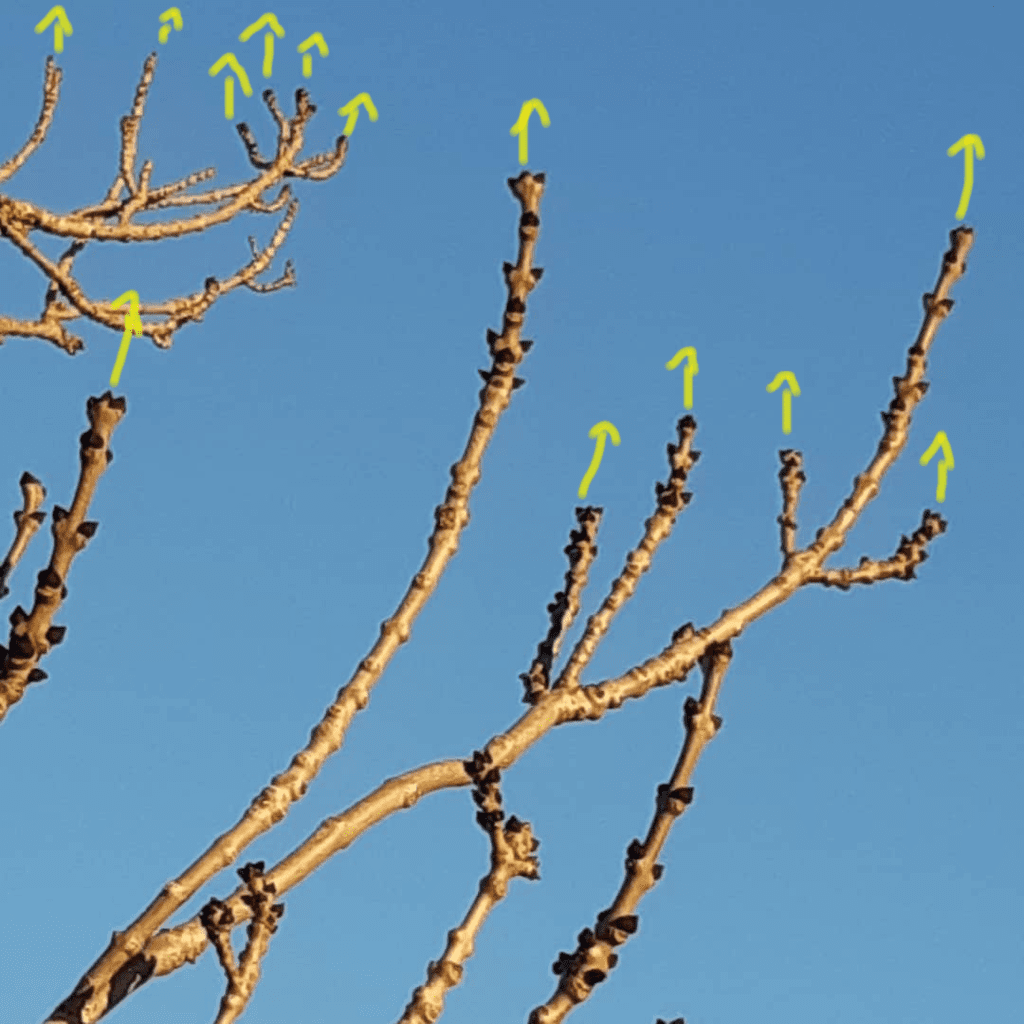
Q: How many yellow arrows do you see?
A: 13